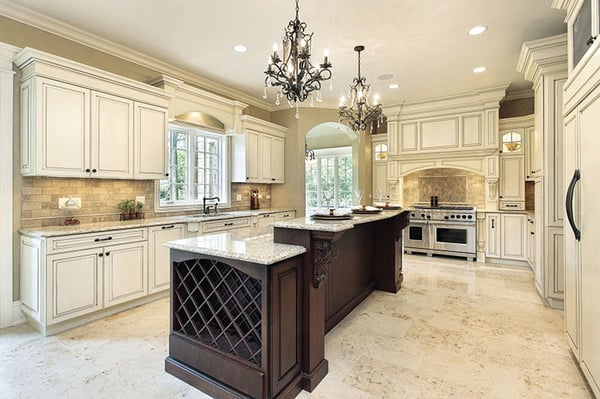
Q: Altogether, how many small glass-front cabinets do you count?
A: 2